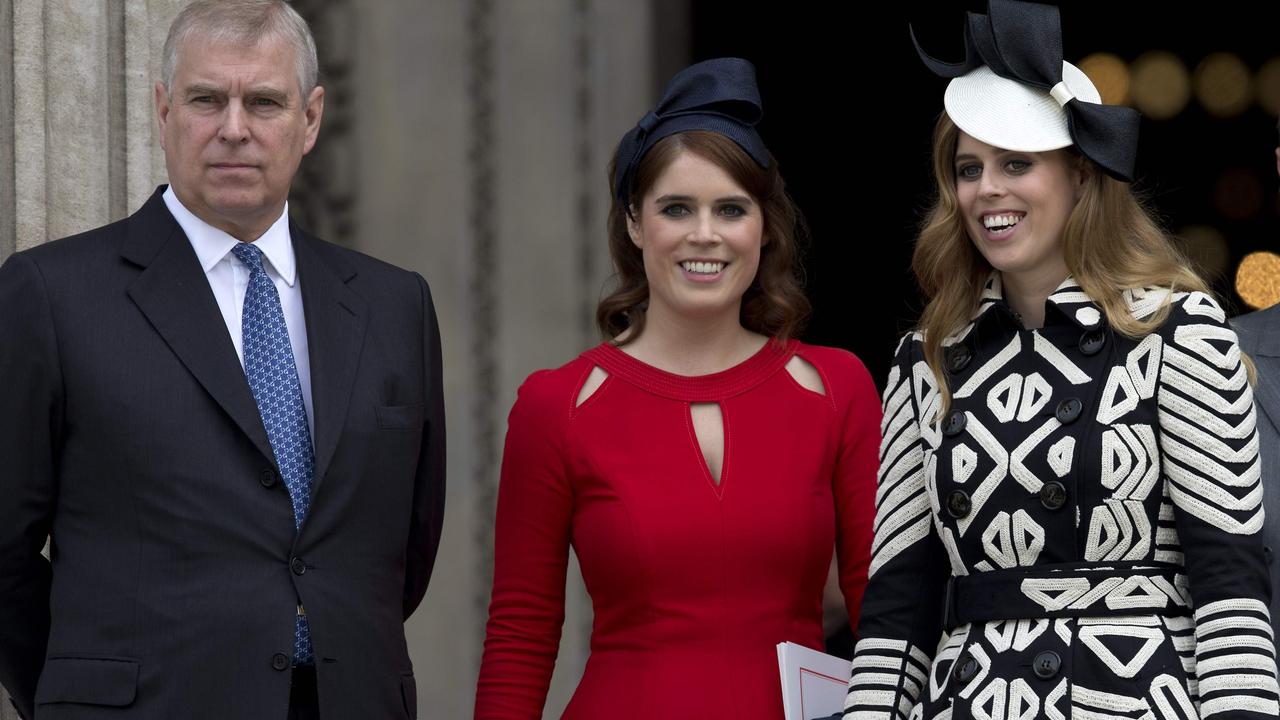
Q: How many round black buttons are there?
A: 11